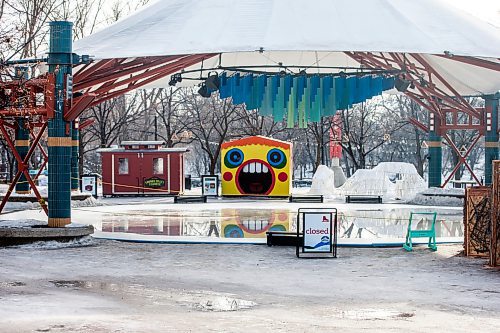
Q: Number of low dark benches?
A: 4